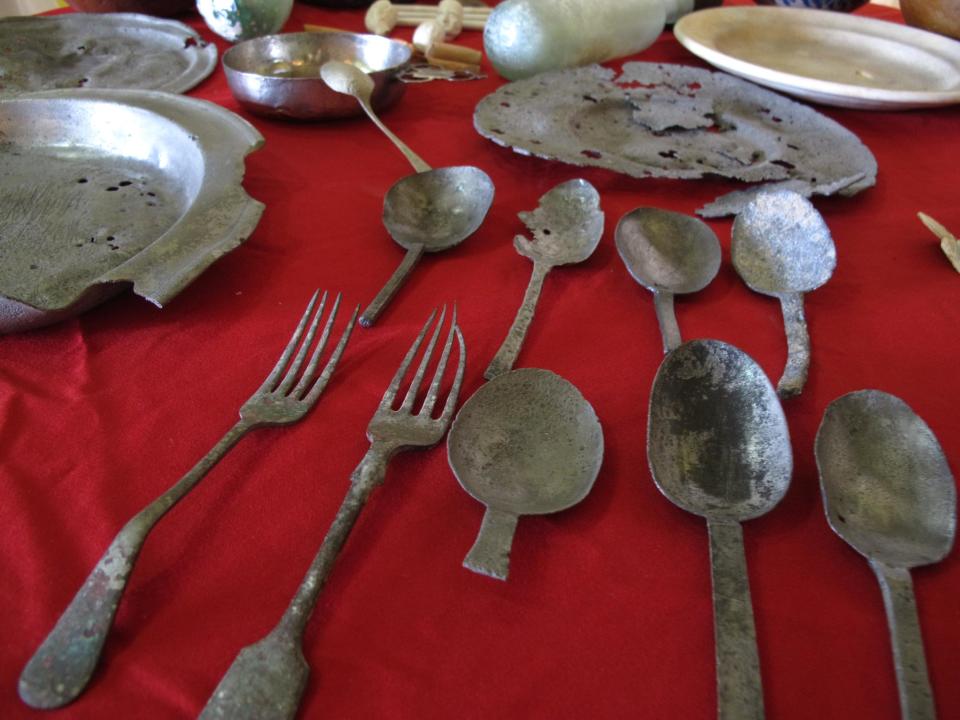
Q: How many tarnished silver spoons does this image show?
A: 8